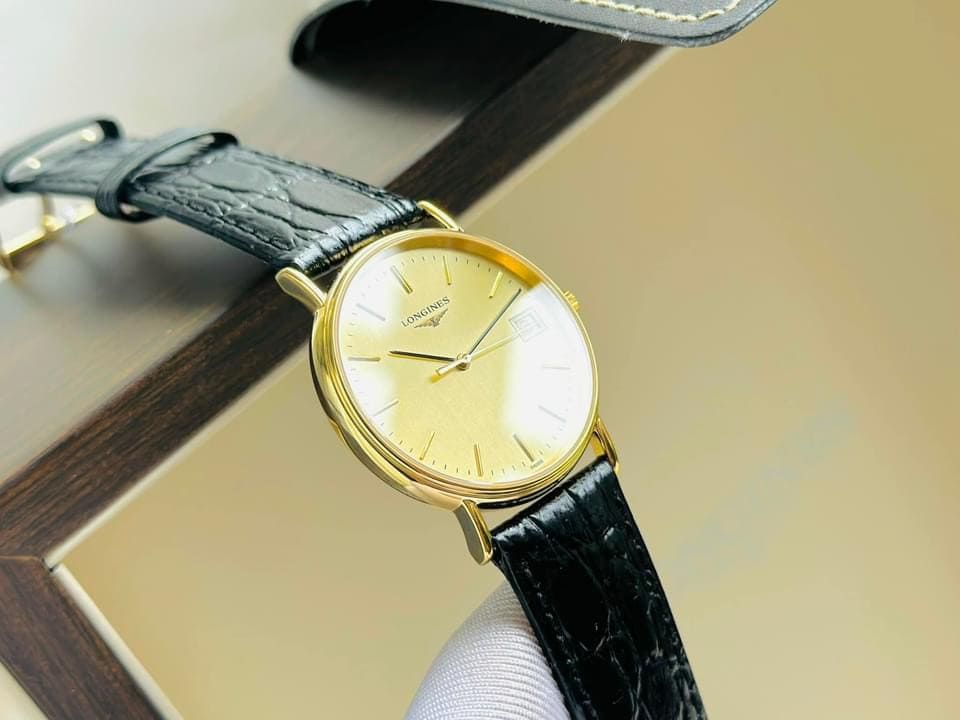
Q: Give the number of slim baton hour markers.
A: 11